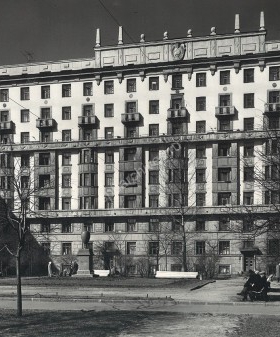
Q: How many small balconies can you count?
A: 7